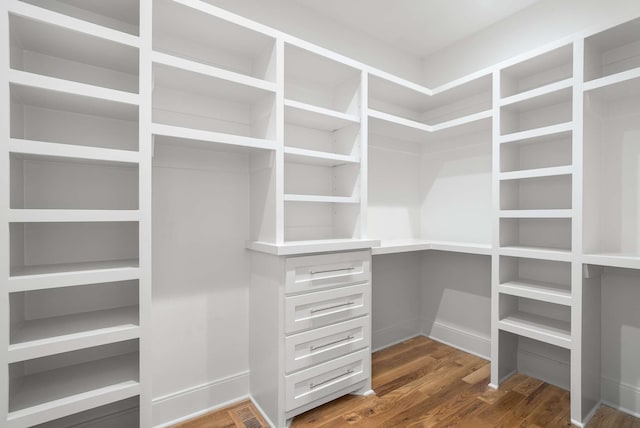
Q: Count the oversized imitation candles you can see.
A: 0